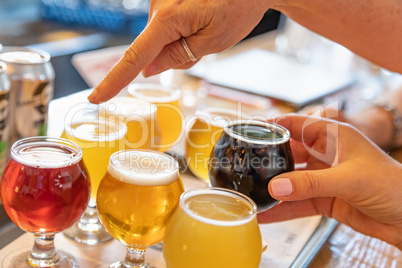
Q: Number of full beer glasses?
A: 8